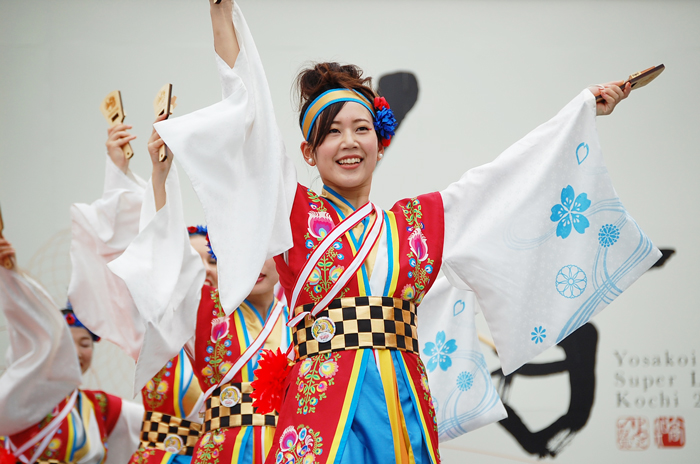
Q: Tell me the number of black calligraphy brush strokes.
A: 3